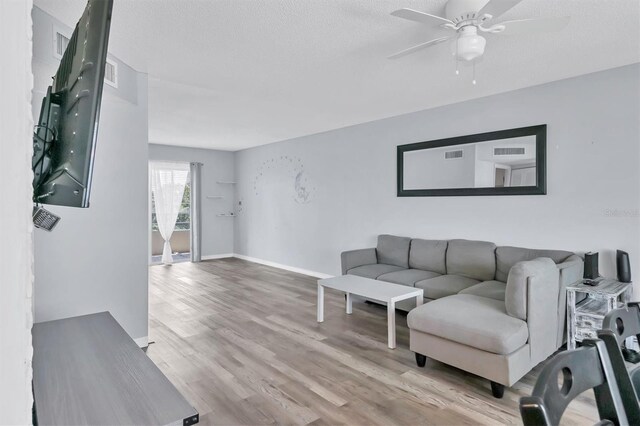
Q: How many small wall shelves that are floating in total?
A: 3